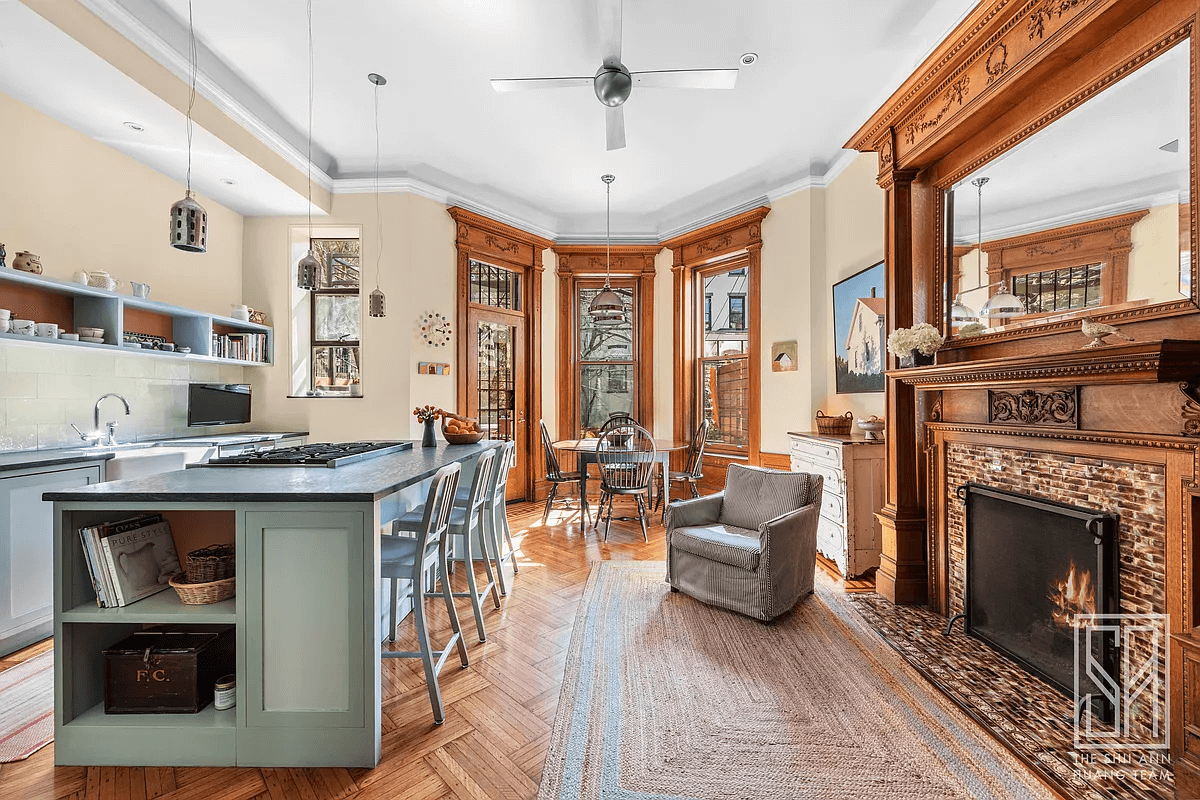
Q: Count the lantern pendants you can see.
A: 3